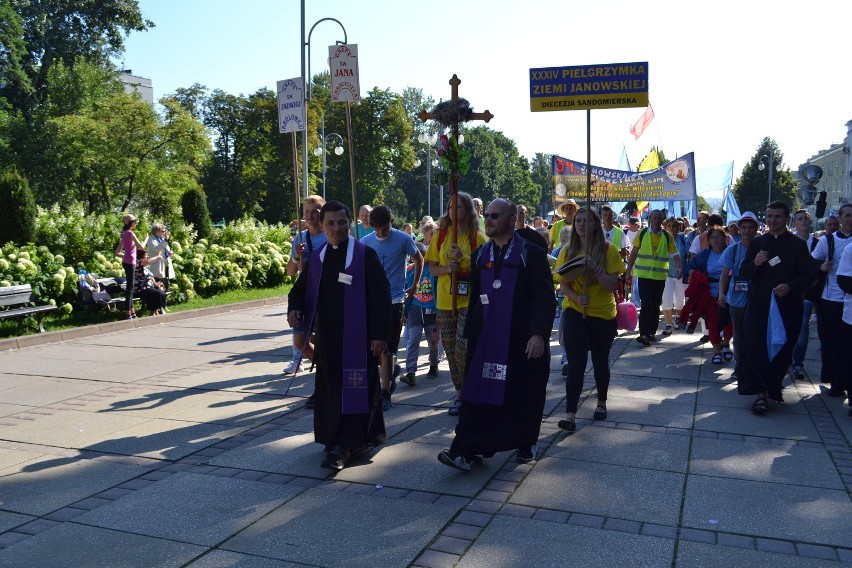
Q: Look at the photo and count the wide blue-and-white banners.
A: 1